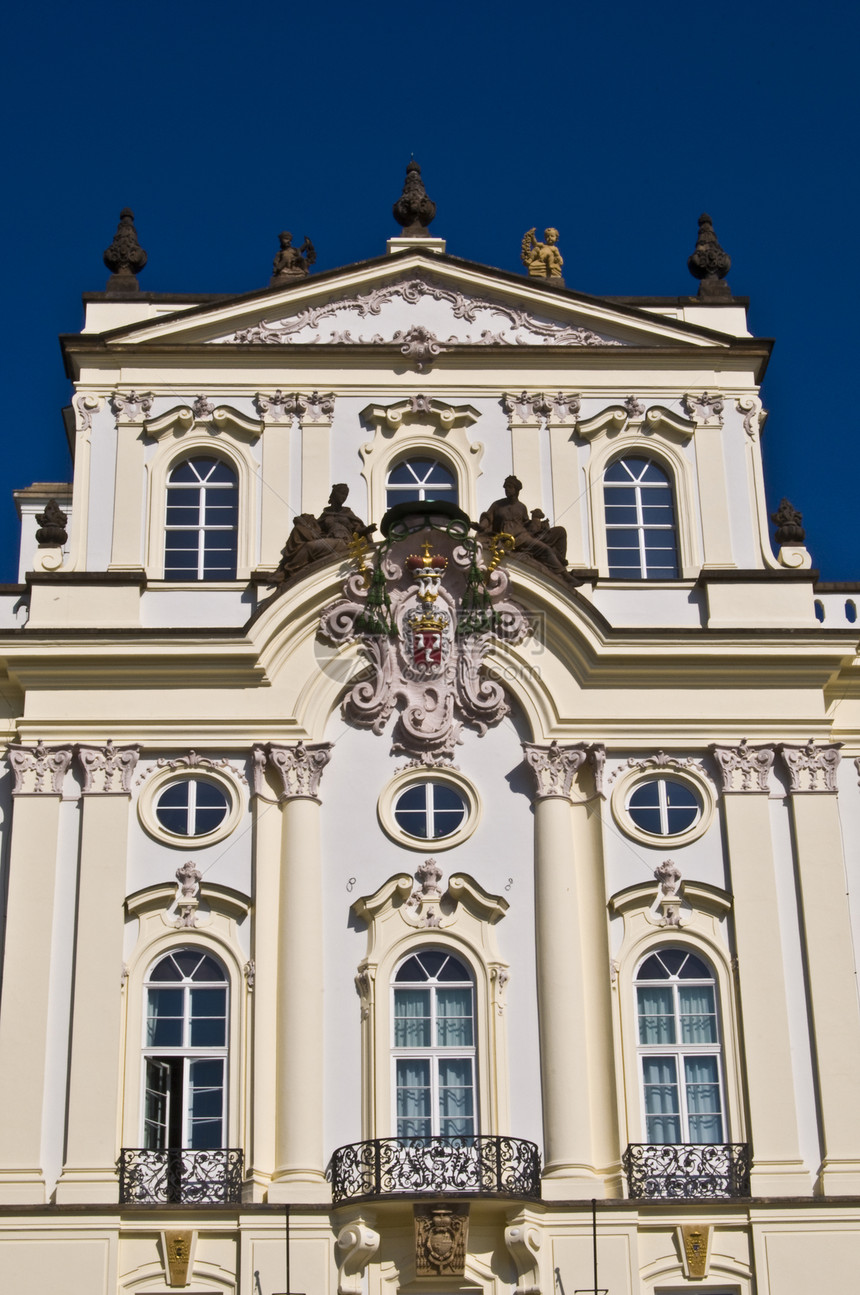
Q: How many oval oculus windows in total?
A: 3